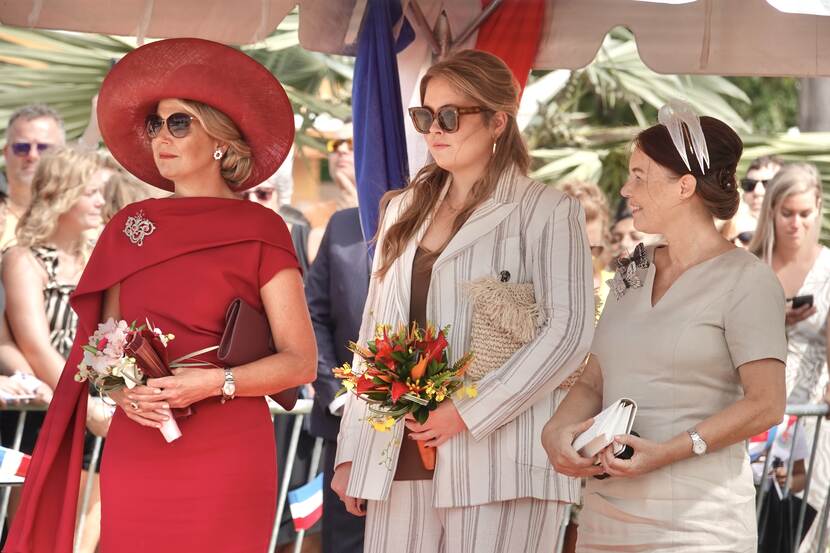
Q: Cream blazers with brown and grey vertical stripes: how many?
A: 1